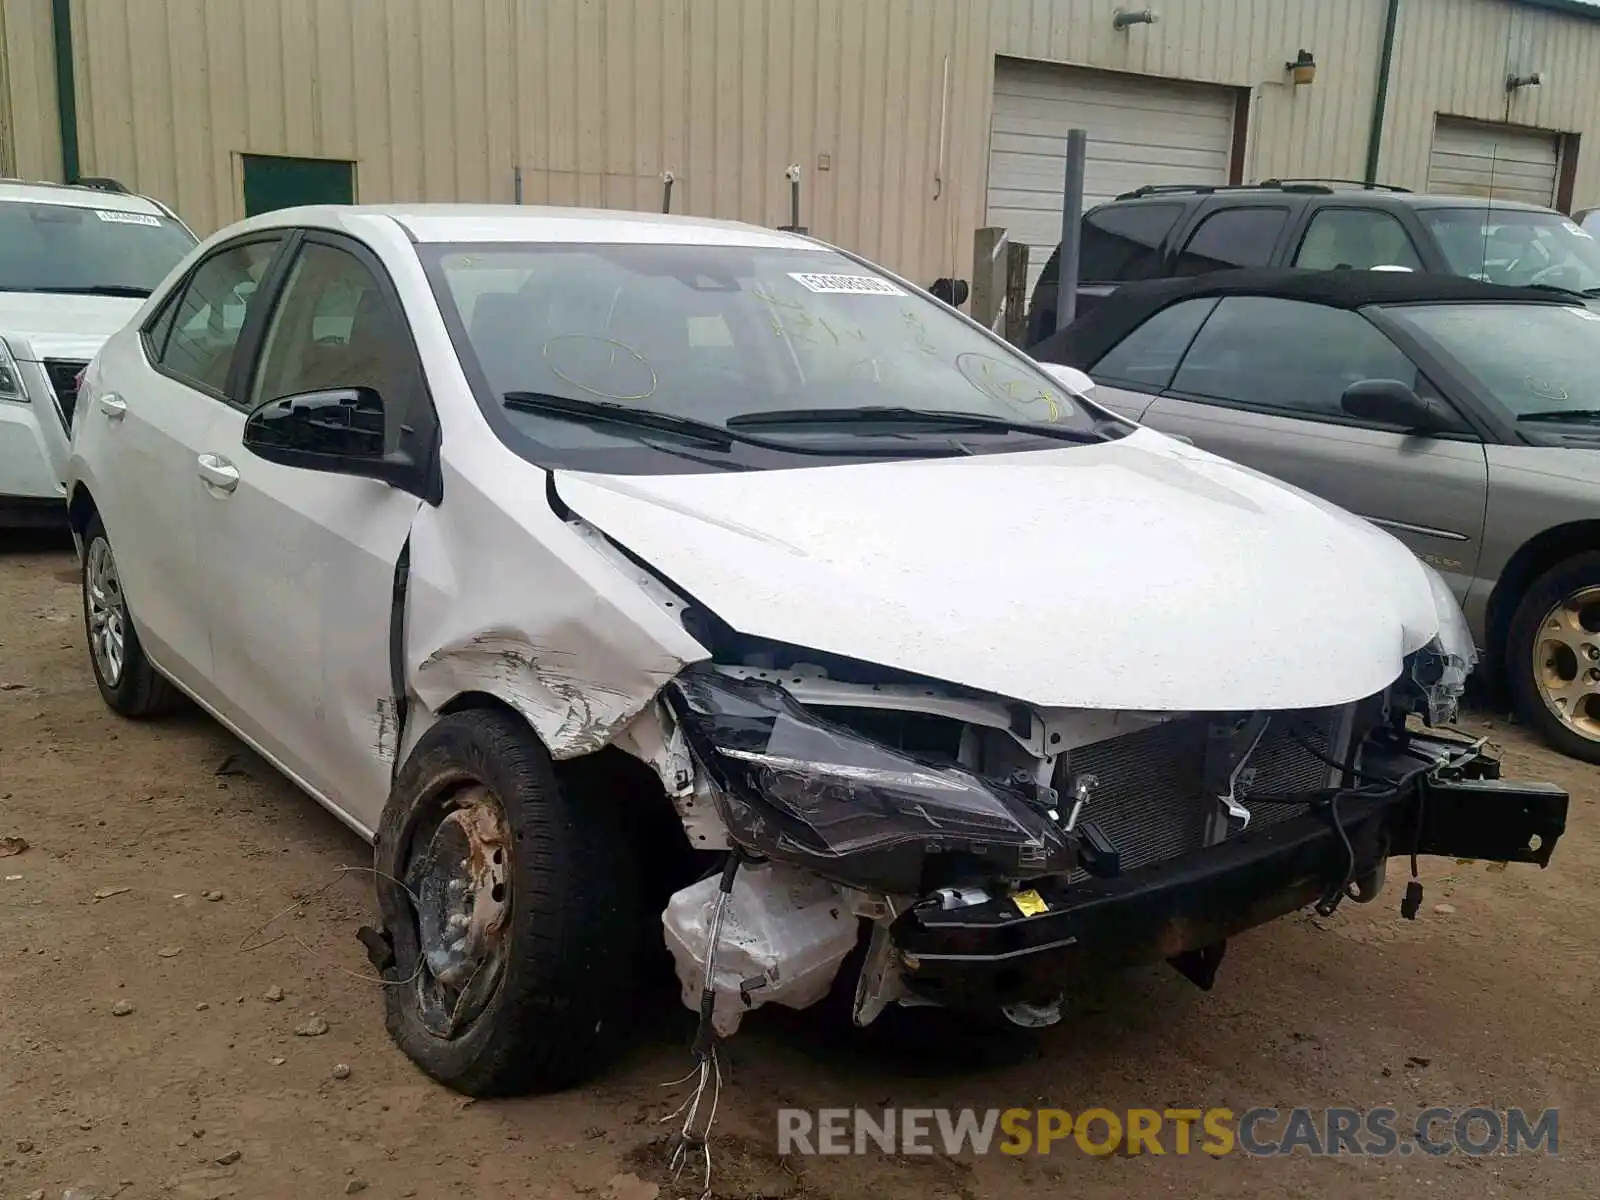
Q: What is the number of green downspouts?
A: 2